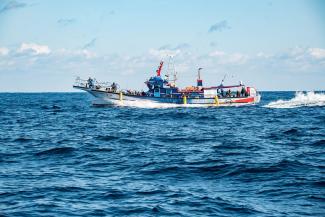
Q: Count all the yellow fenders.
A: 3